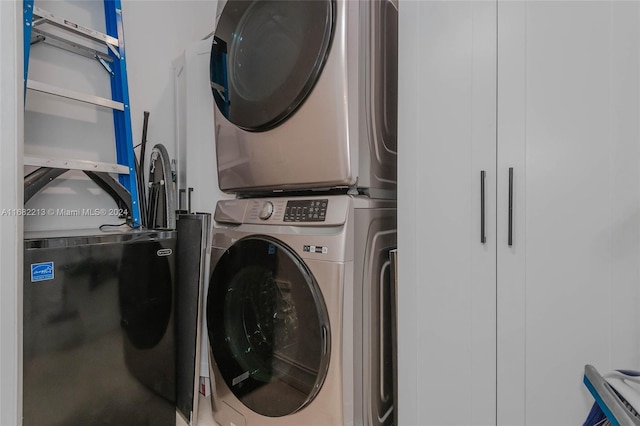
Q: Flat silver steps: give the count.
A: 3